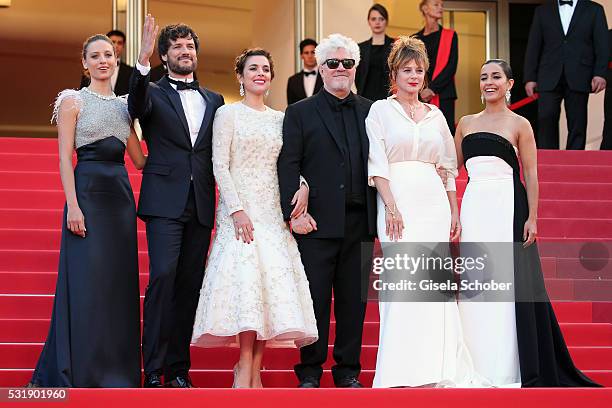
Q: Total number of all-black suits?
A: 1